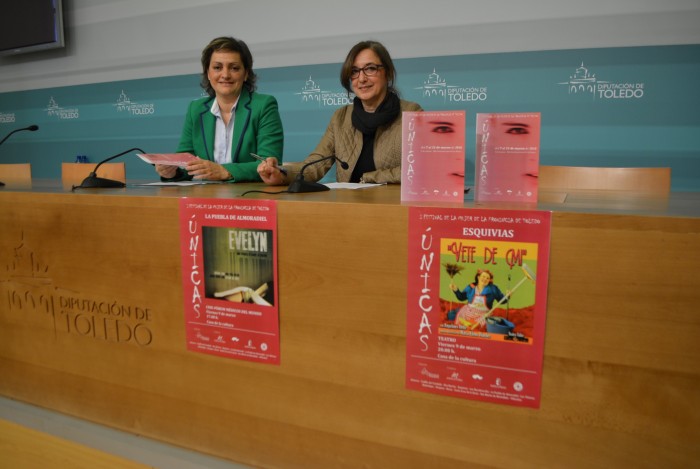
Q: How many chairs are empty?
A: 3